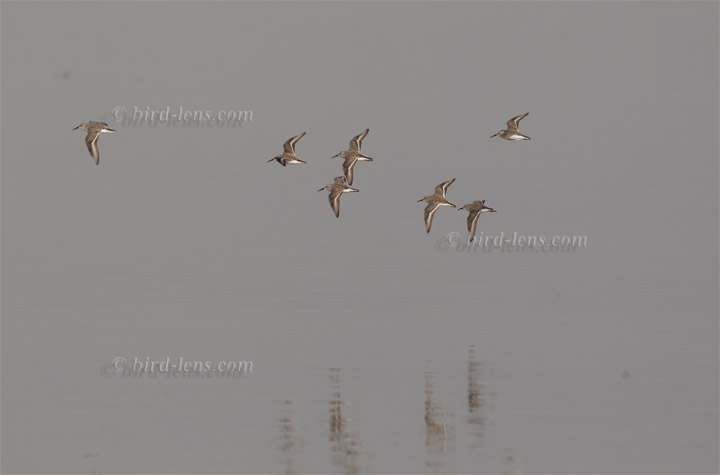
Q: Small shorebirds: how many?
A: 7